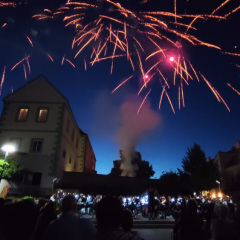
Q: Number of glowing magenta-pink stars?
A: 2